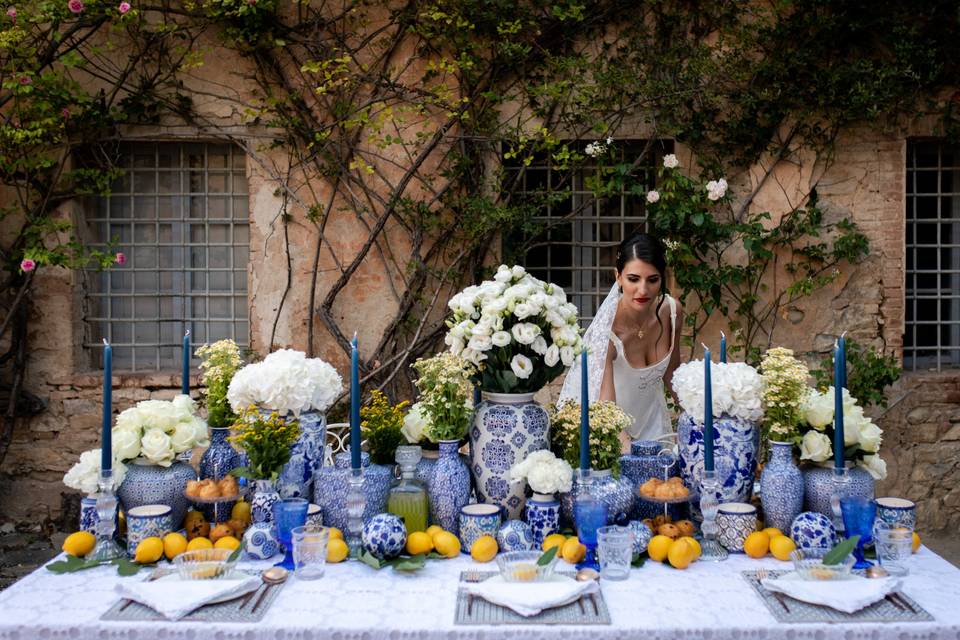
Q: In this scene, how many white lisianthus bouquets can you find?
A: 1